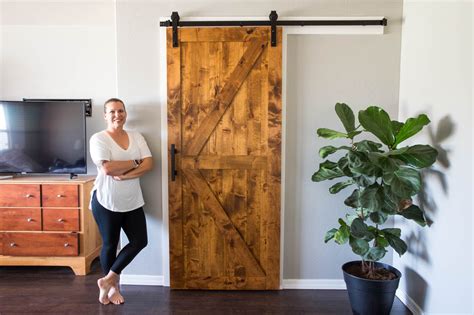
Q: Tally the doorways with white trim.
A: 1